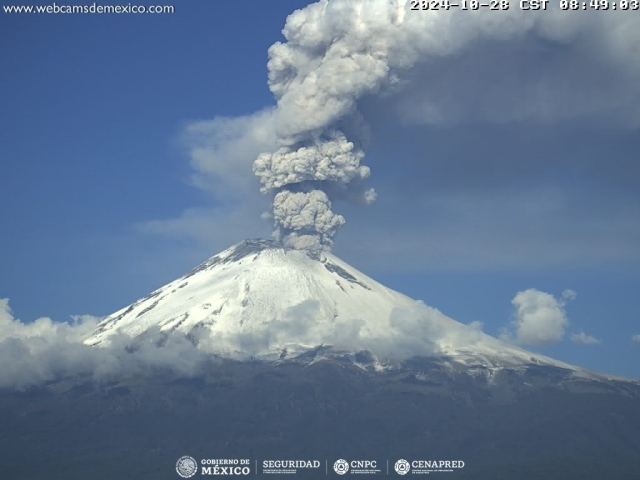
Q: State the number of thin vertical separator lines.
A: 3